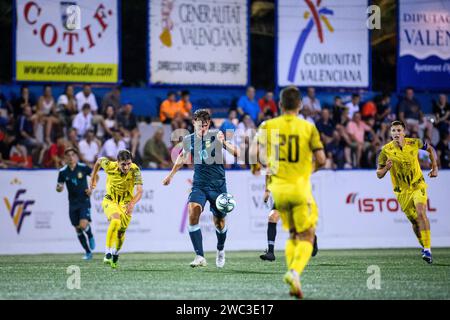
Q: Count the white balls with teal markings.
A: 1